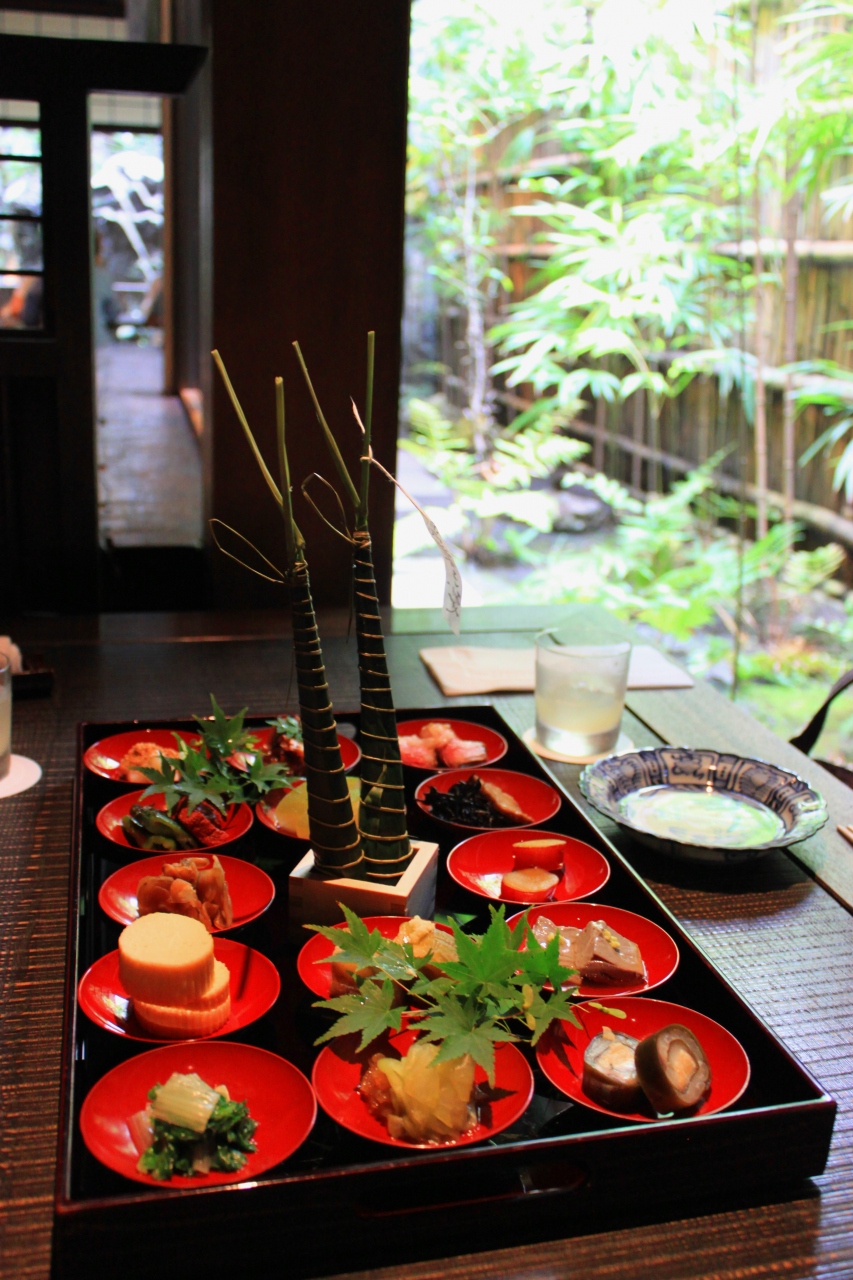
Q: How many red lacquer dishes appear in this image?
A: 14